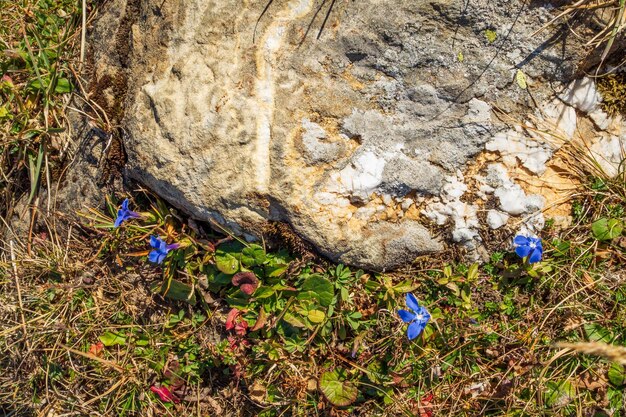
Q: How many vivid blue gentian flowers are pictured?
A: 4